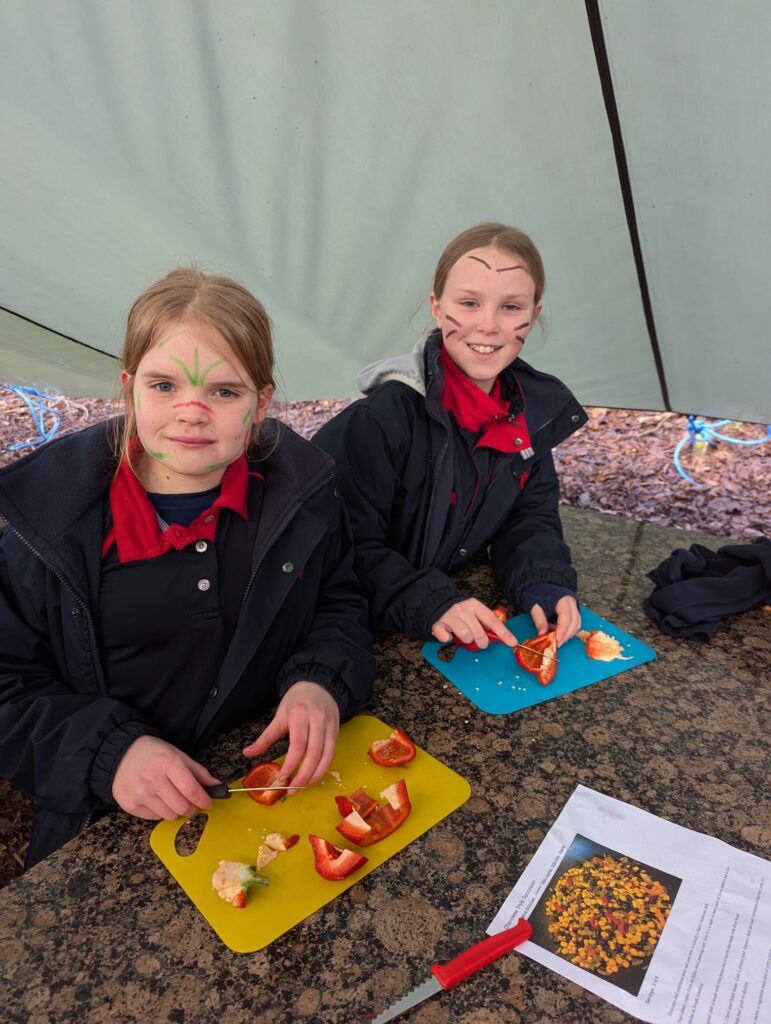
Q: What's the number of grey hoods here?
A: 1